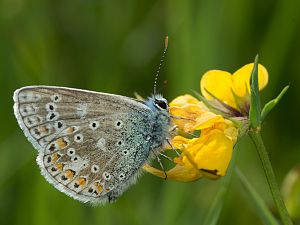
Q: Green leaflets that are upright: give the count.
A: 2